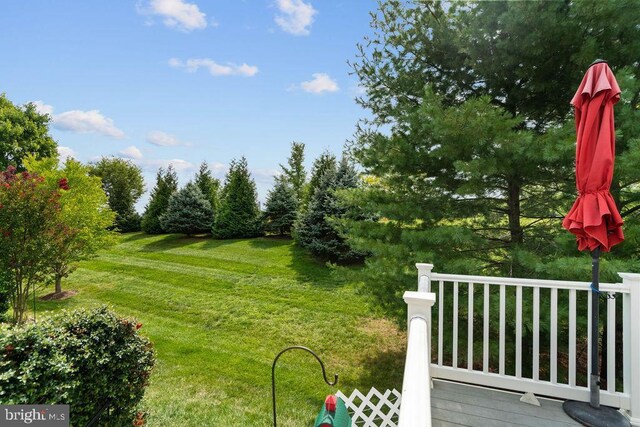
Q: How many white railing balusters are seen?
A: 11